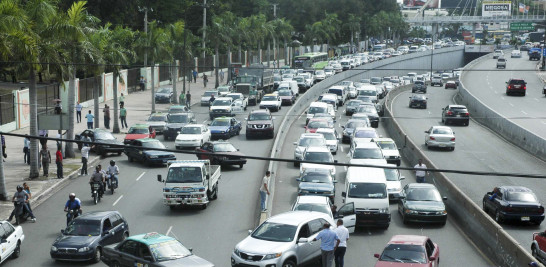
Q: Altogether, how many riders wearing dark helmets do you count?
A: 2